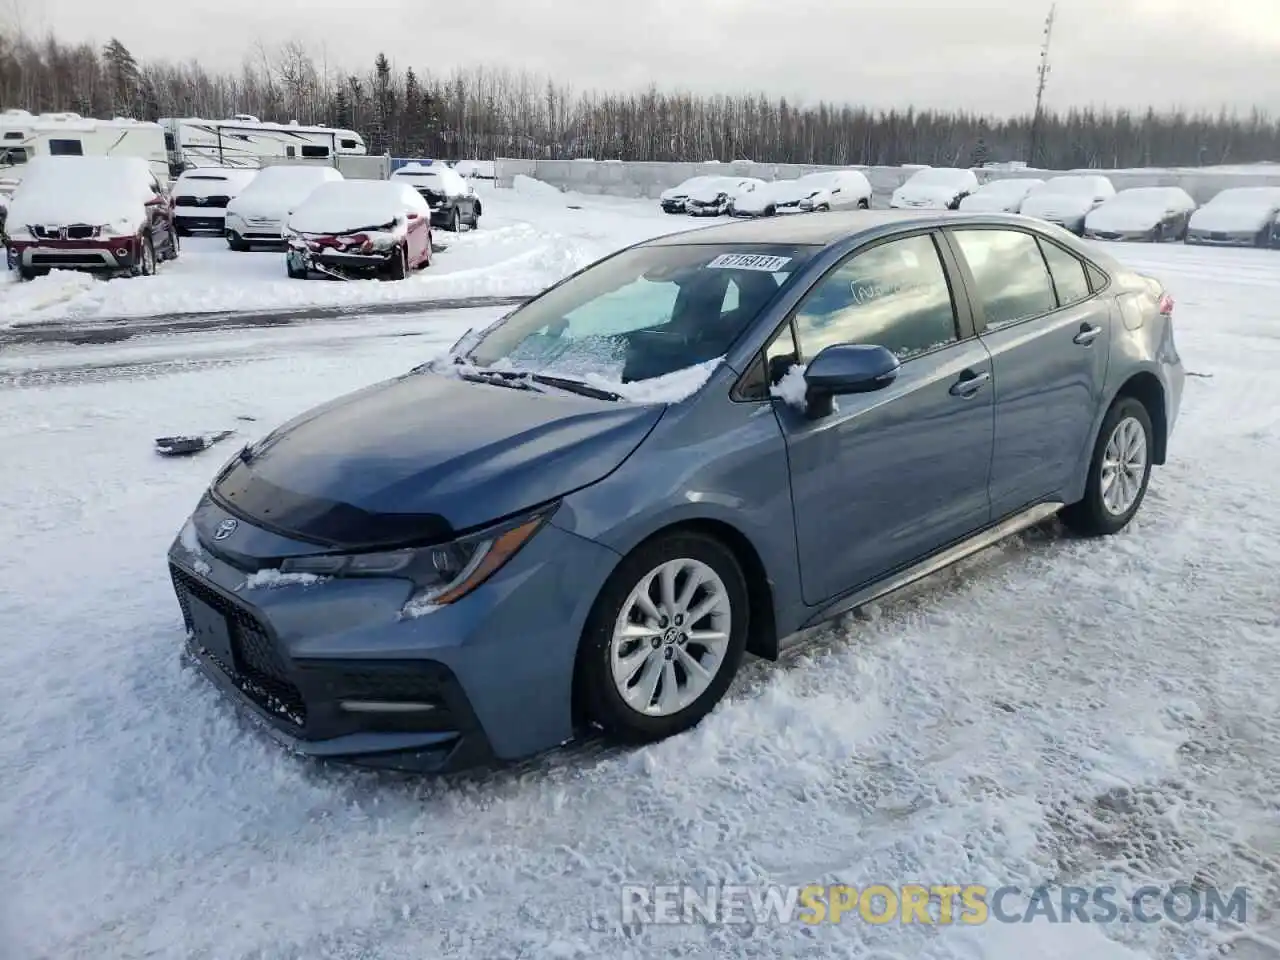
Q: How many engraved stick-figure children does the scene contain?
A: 0